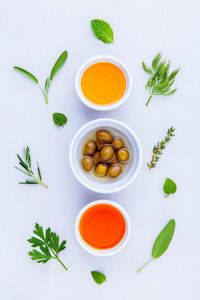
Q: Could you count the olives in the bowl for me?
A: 11